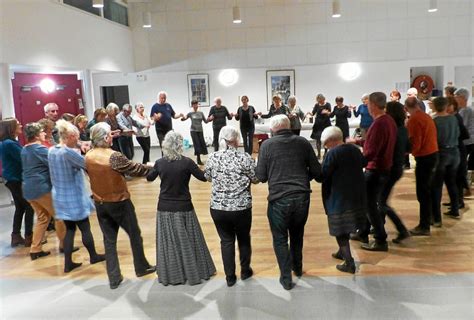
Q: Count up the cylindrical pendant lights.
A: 5